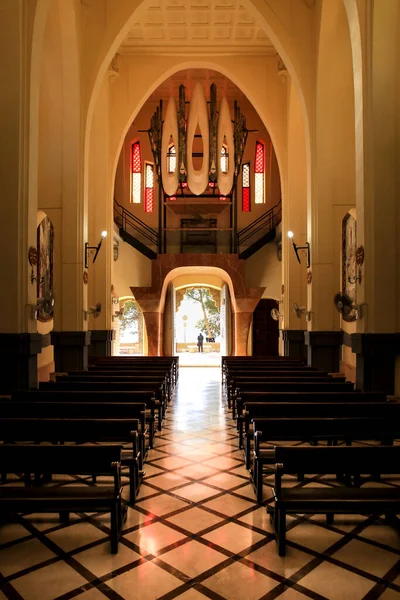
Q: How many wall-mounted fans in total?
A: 6